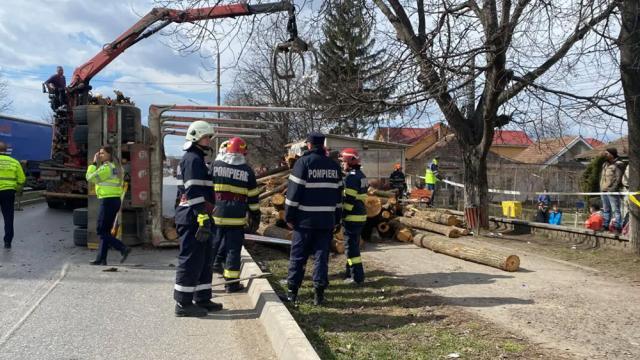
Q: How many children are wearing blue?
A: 2